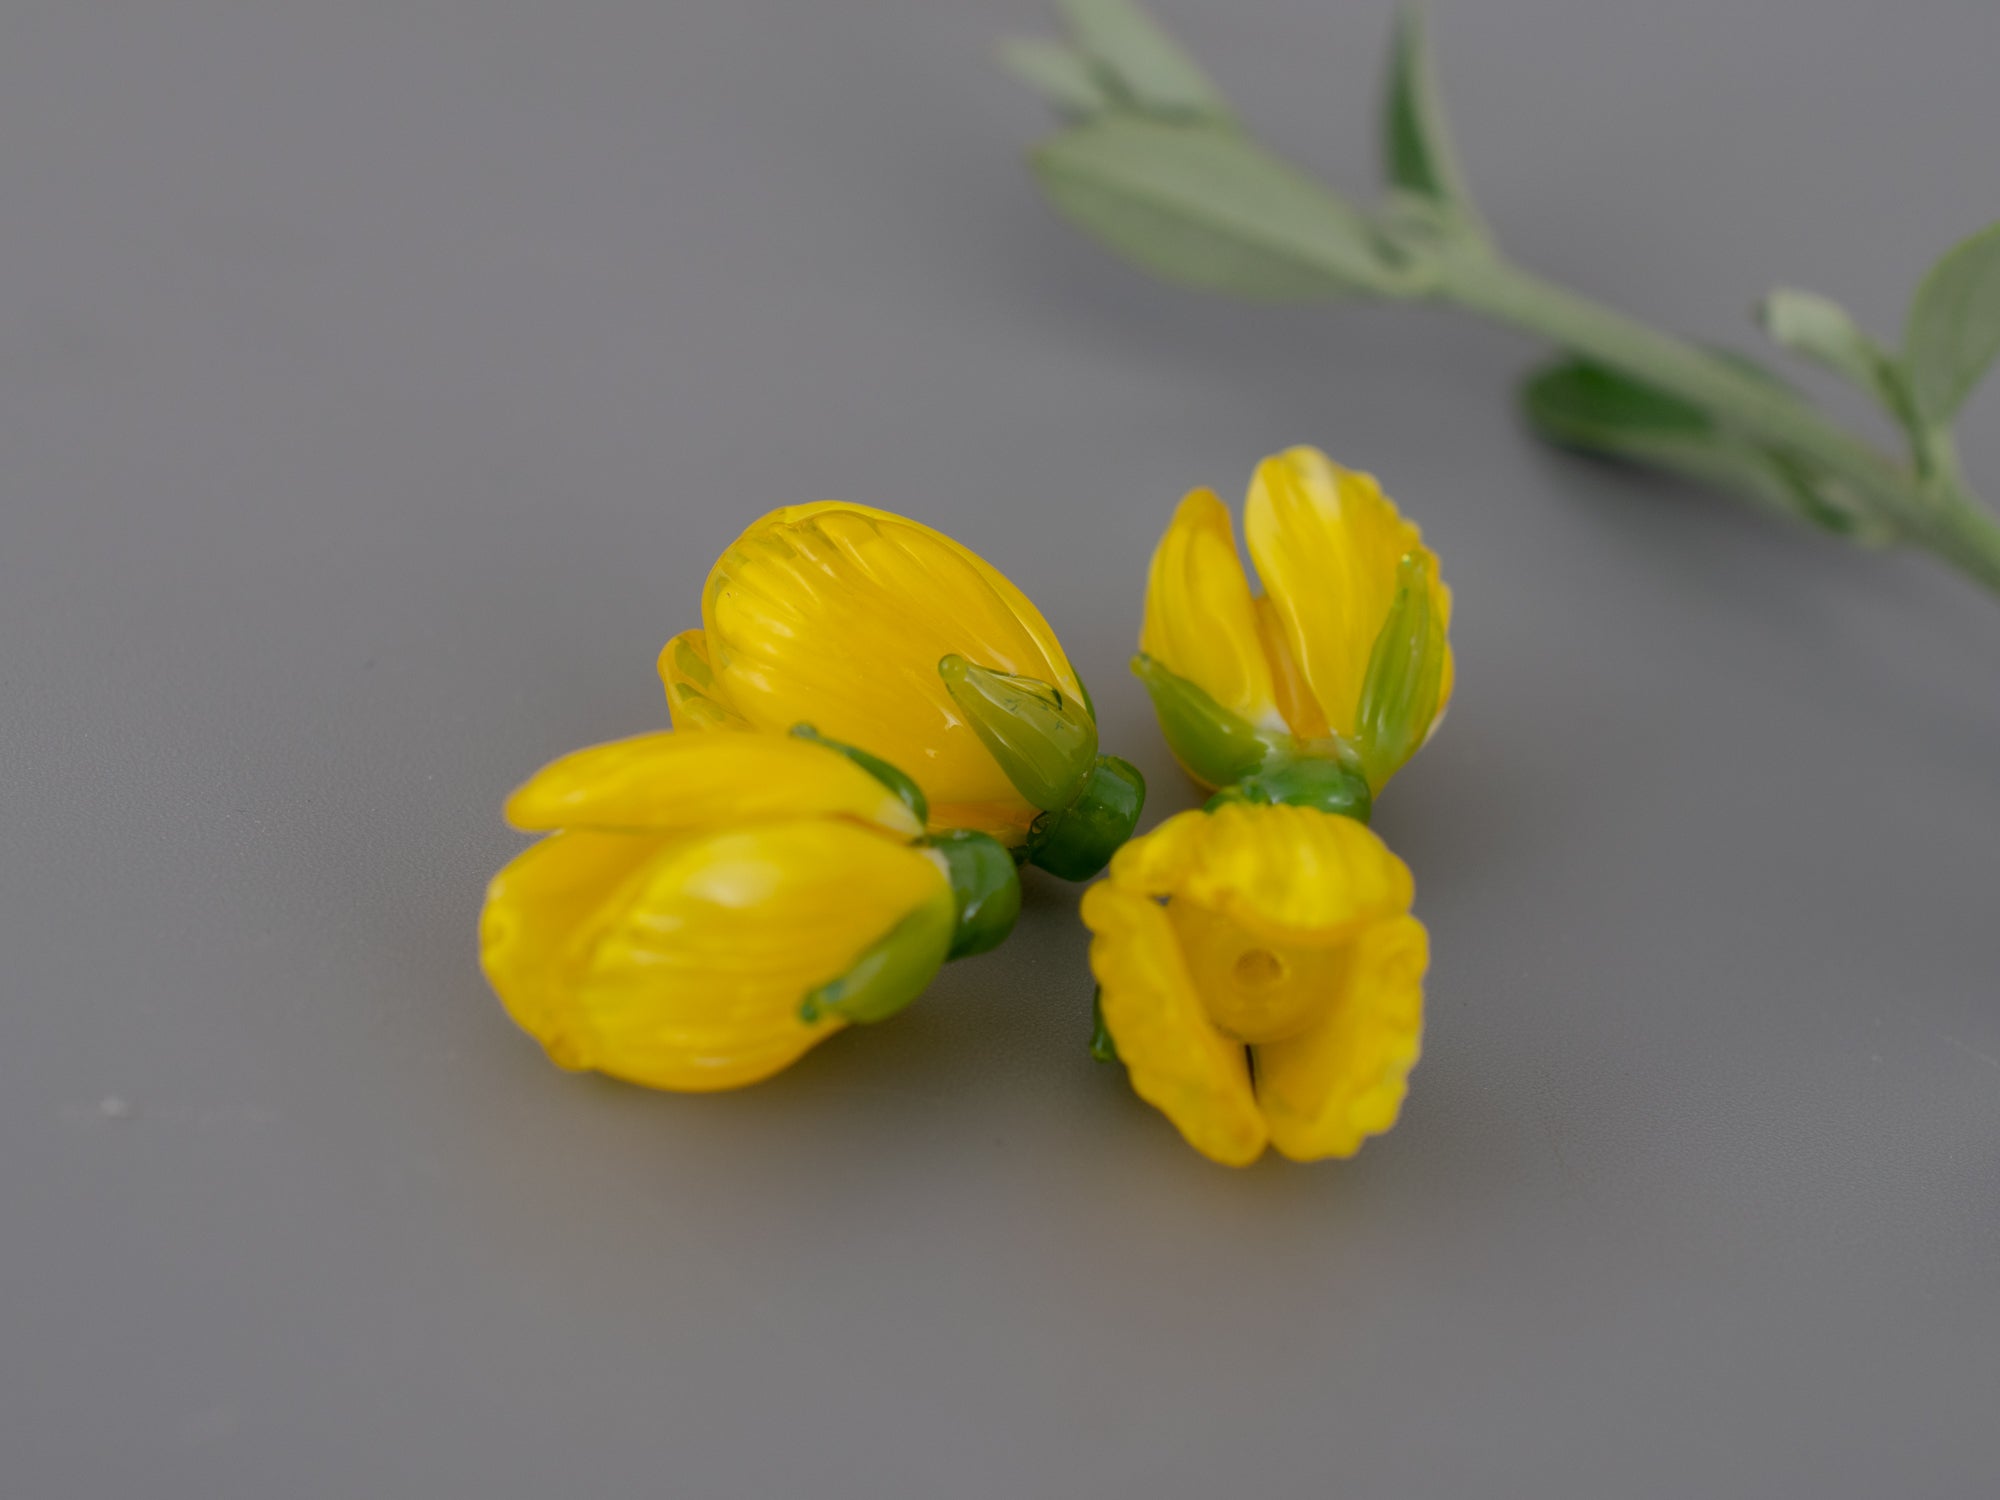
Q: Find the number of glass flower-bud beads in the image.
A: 4